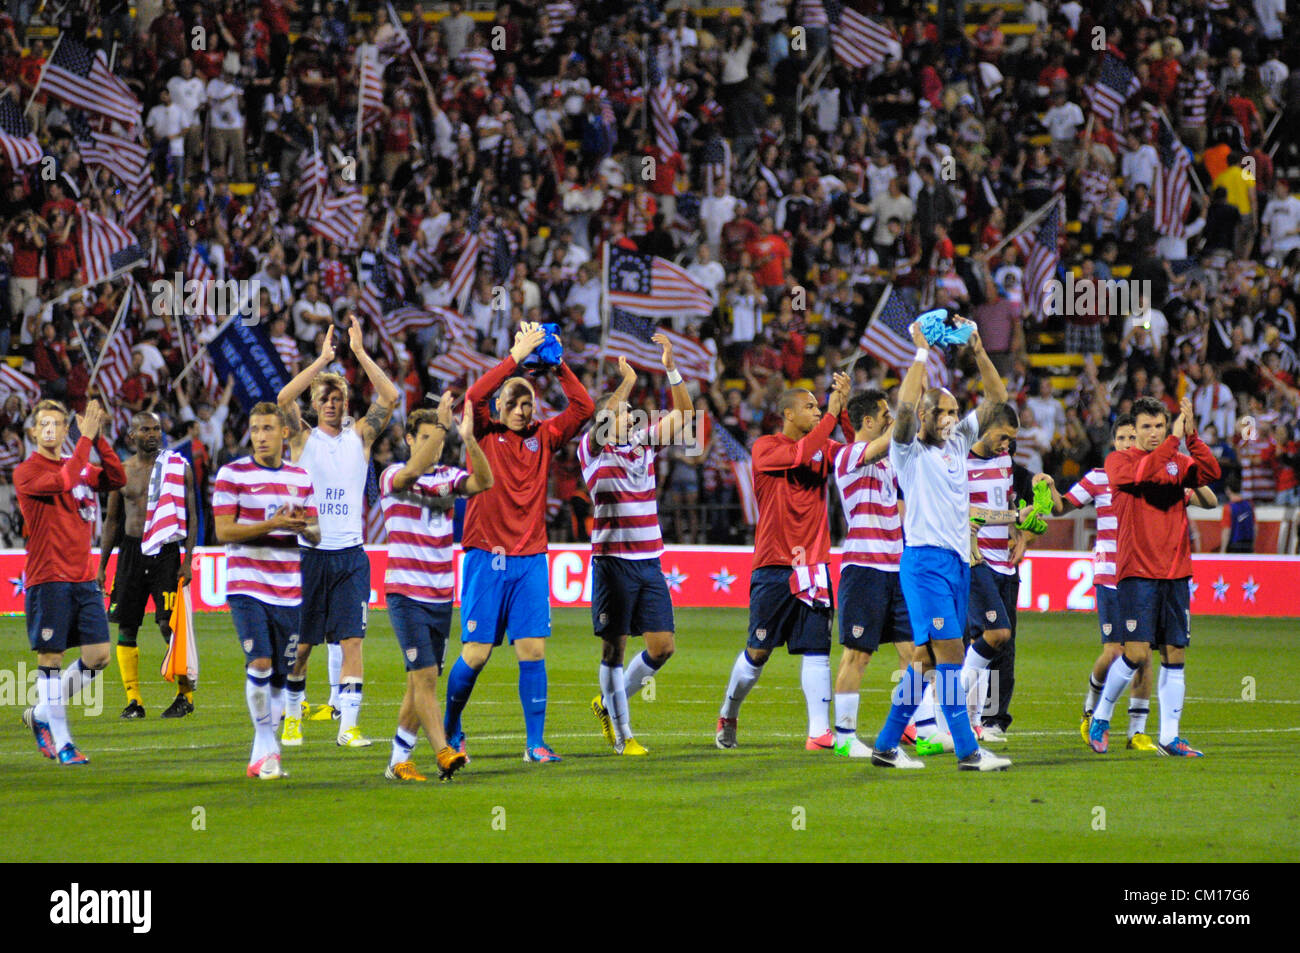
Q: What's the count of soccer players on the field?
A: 13